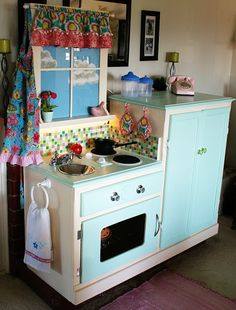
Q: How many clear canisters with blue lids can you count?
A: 2